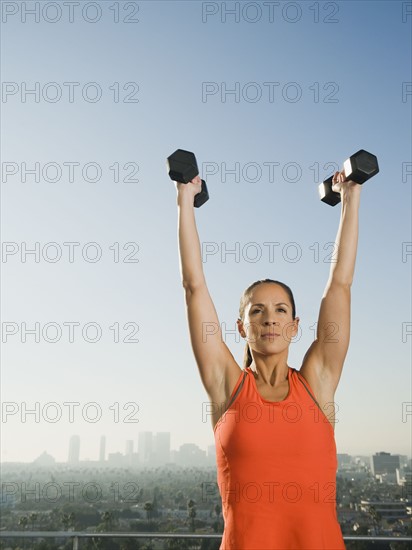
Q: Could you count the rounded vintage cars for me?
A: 0